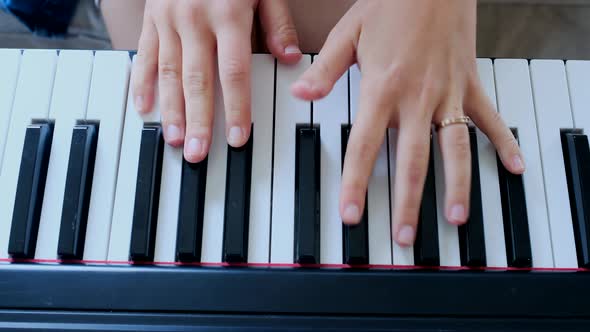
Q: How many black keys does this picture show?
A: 11